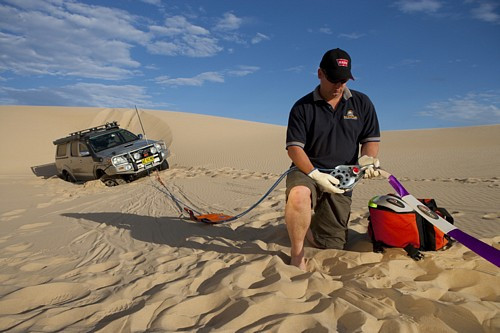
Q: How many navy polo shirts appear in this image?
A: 1